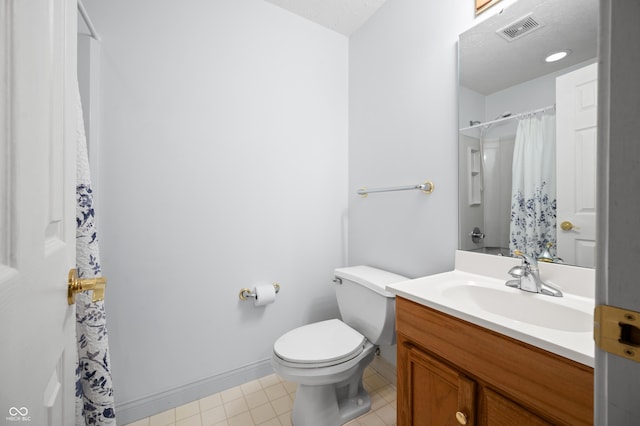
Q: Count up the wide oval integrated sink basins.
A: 1